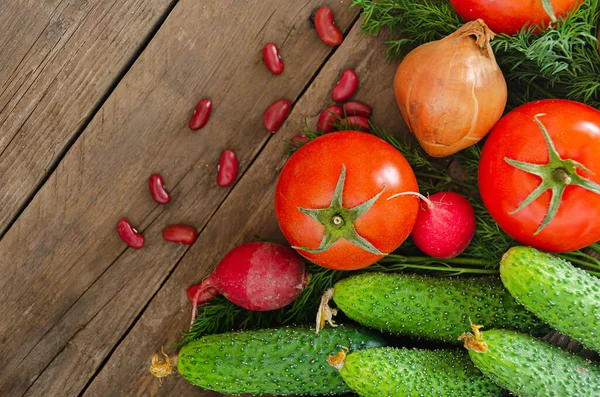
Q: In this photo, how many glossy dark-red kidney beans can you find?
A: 13